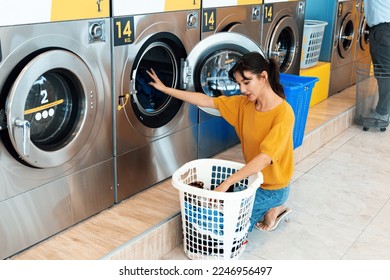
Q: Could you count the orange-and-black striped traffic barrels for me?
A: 0